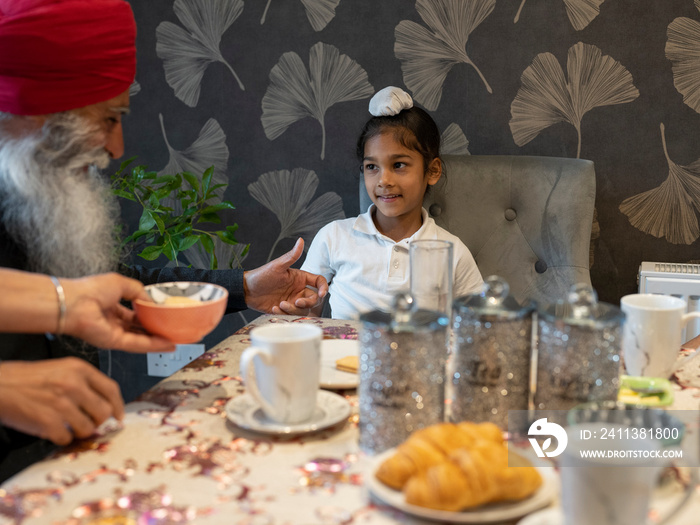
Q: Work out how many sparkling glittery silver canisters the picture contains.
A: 3